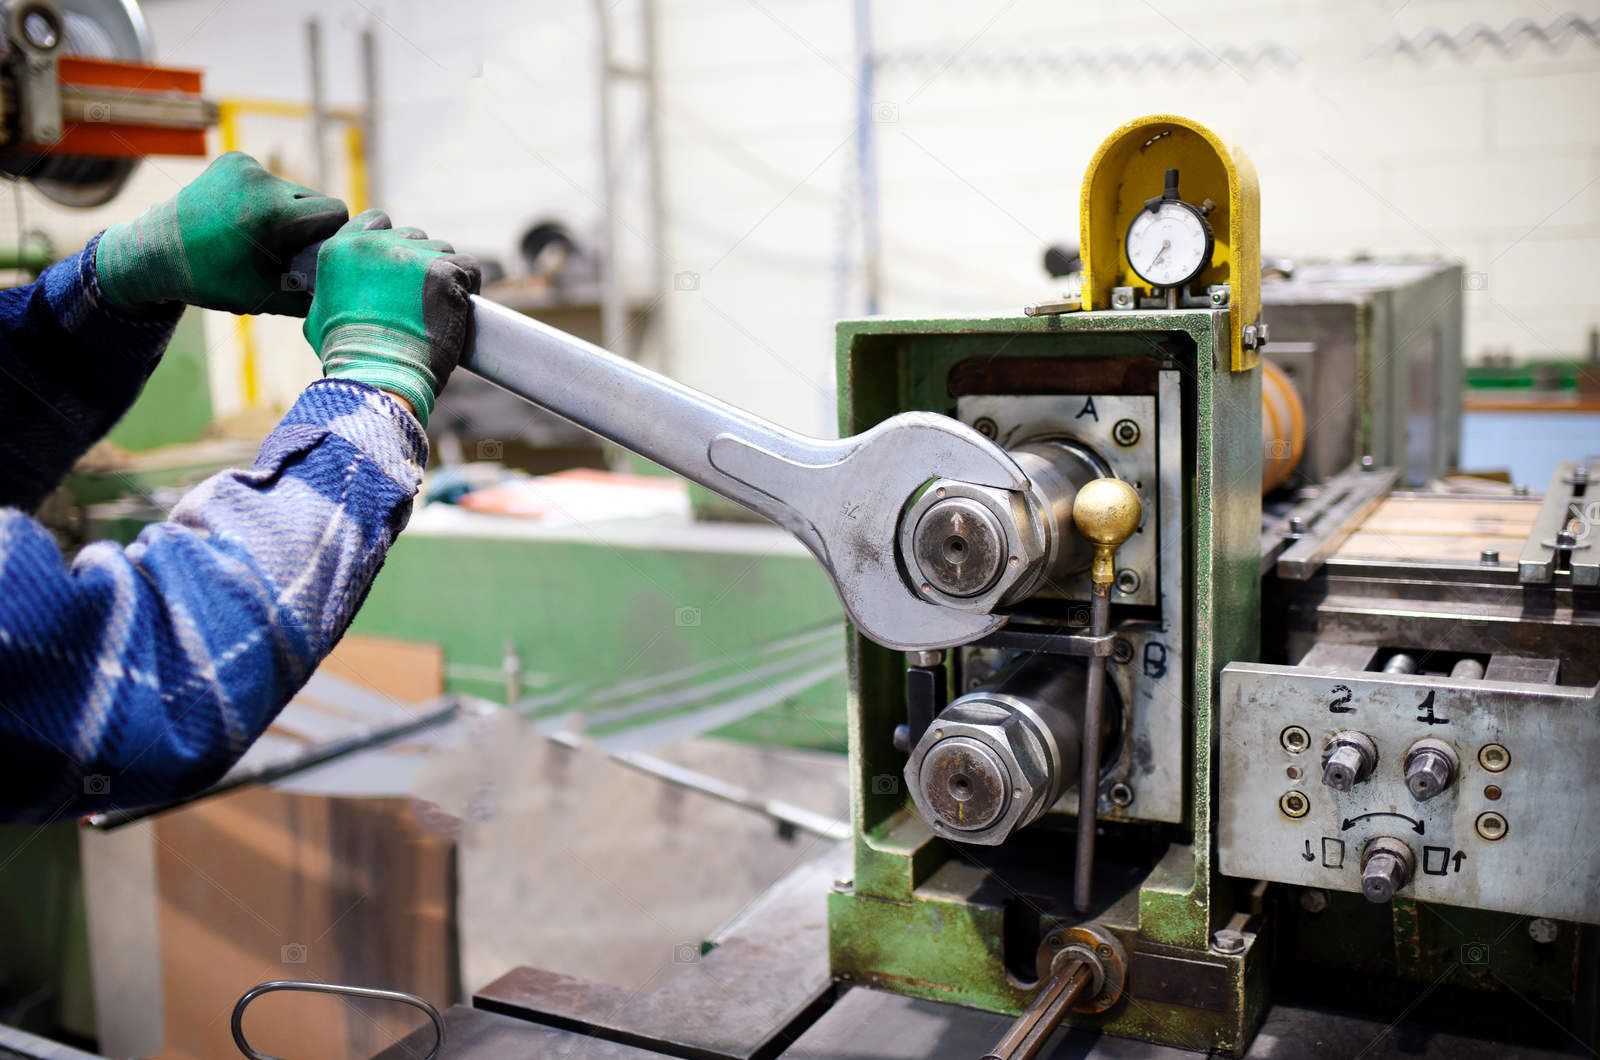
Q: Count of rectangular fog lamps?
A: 0